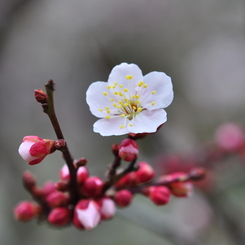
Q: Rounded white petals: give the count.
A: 5